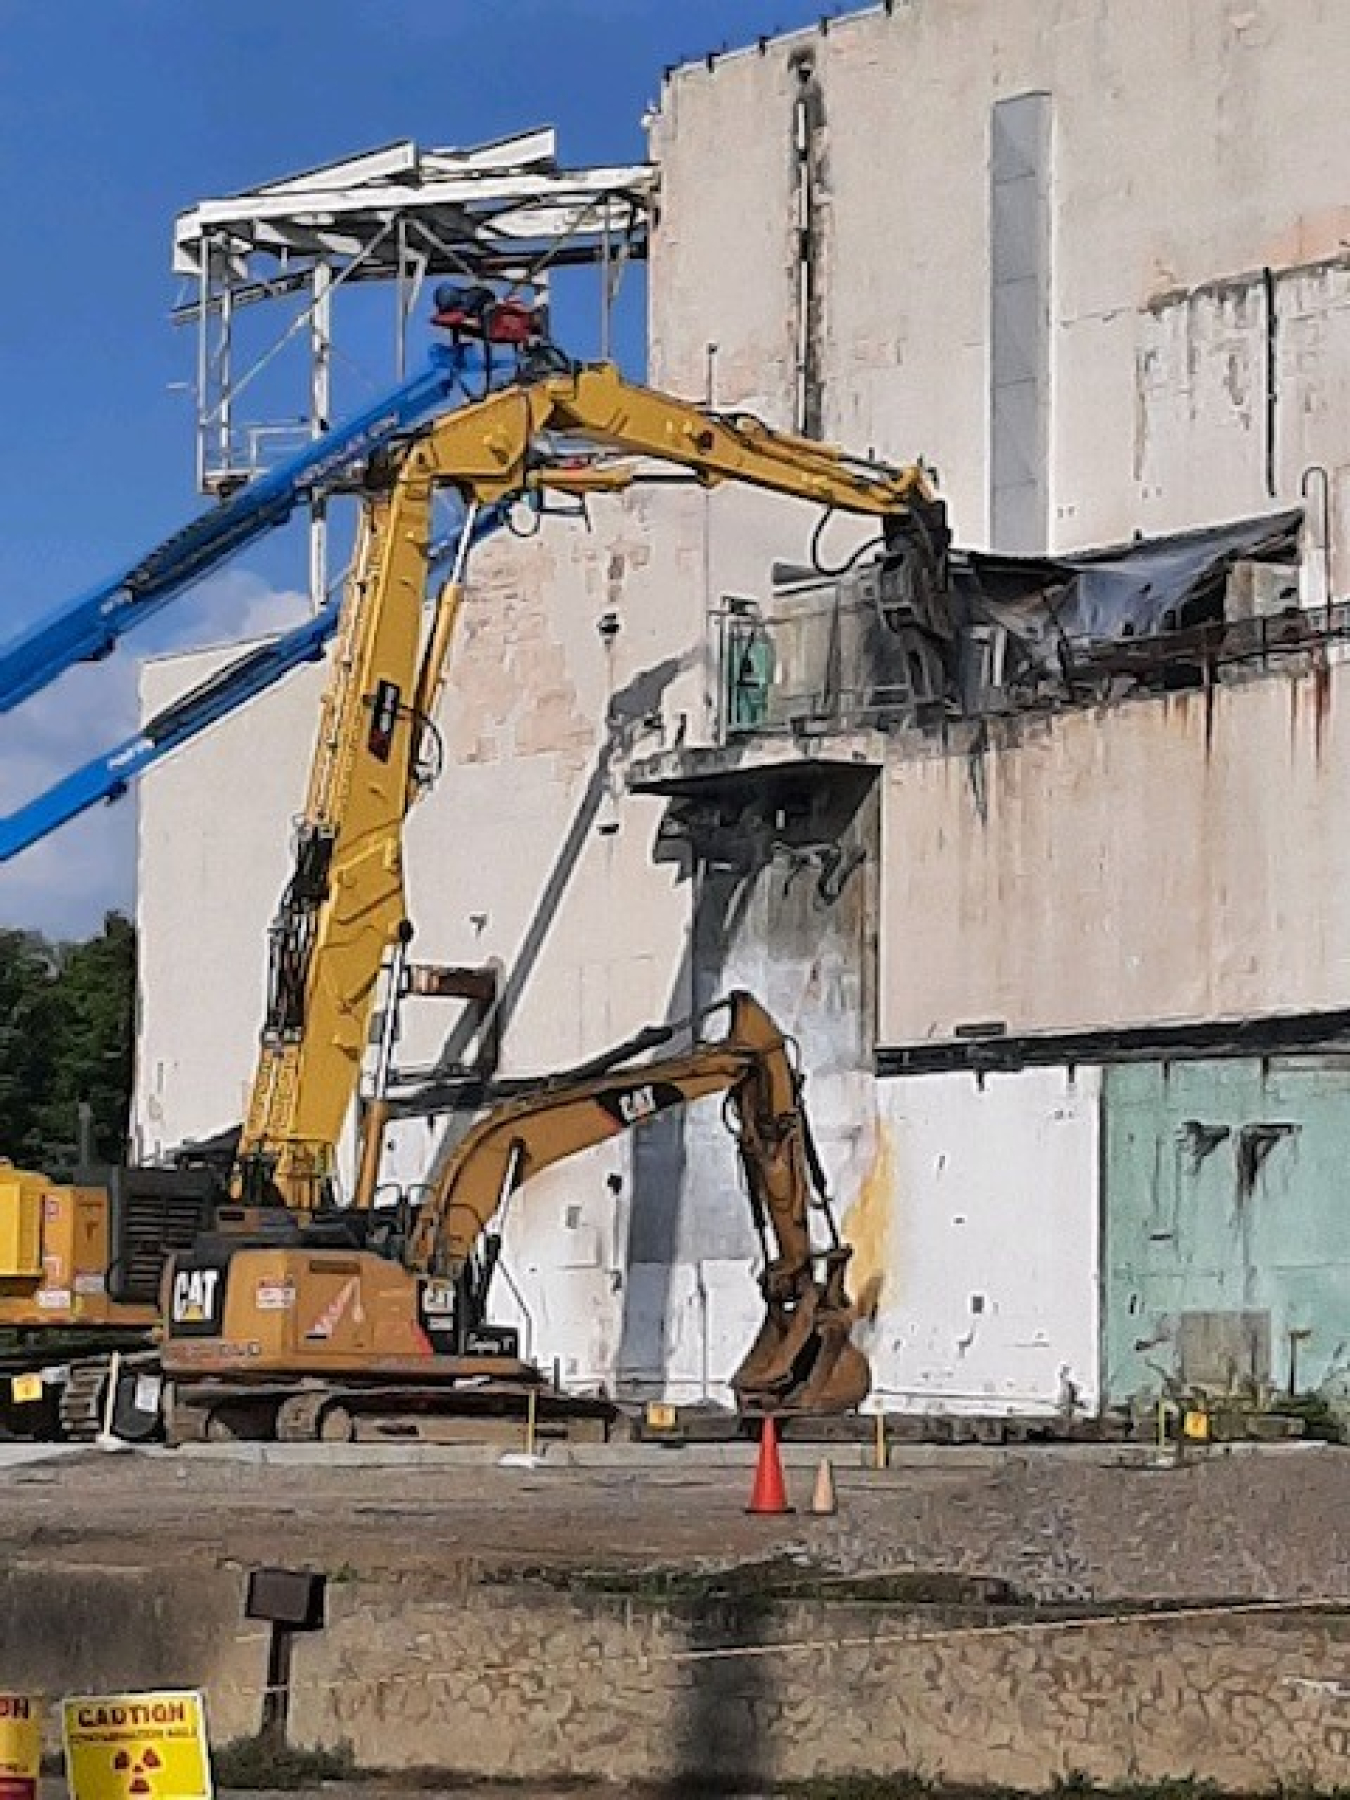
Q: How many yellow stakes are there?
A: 4